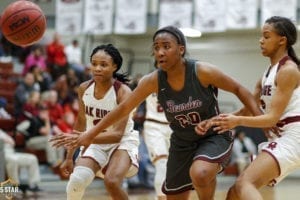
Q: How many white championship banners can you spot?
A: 7